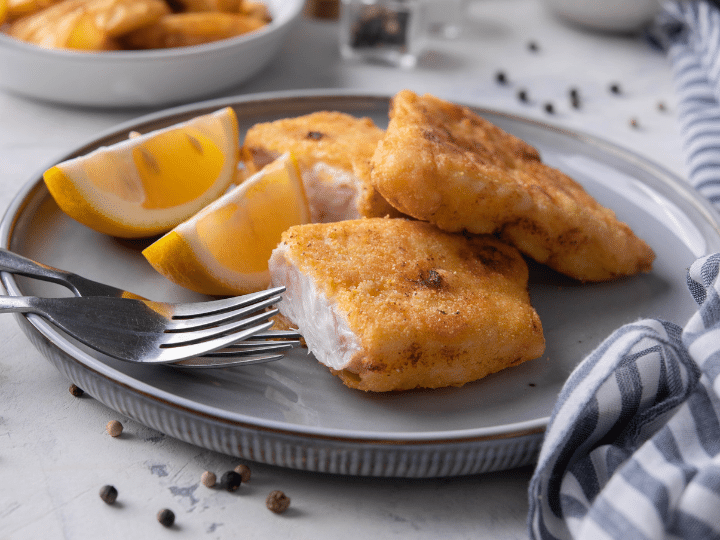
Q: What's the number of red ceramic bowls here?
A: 0